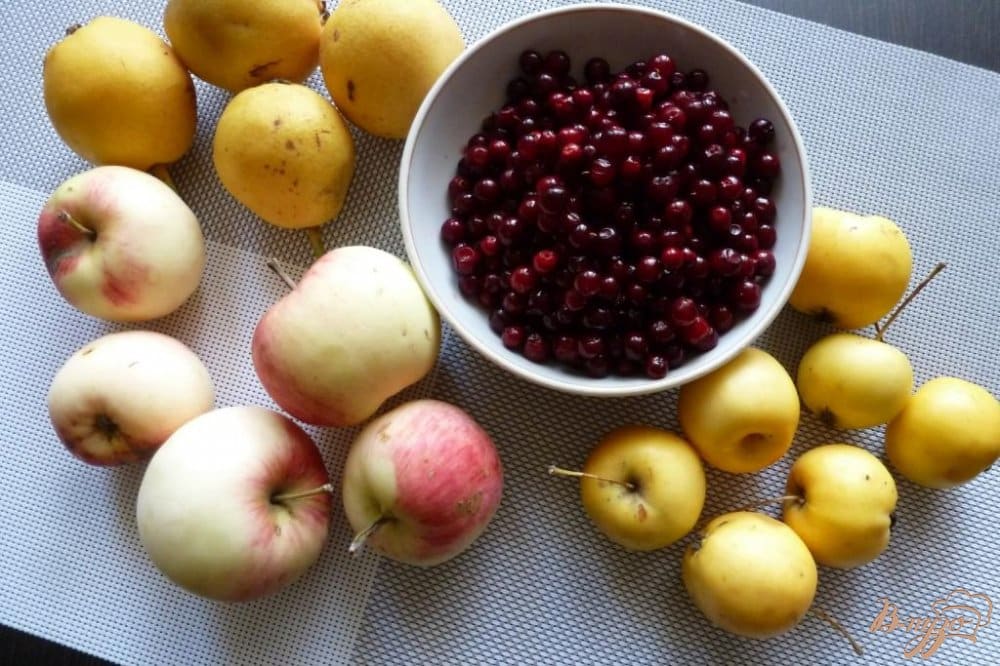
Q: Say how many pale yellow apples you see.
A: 7